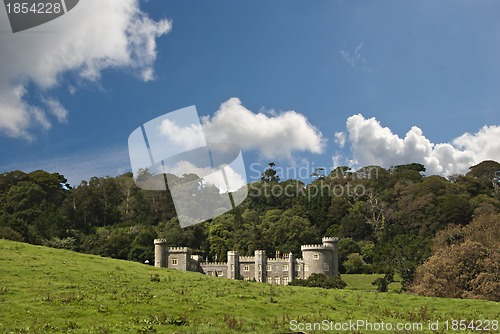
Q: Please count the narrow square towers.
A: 2